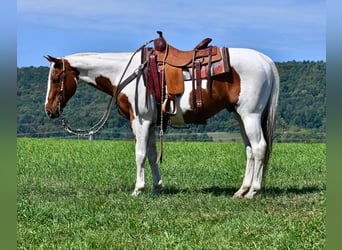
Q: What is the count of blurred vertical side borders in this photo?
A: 2